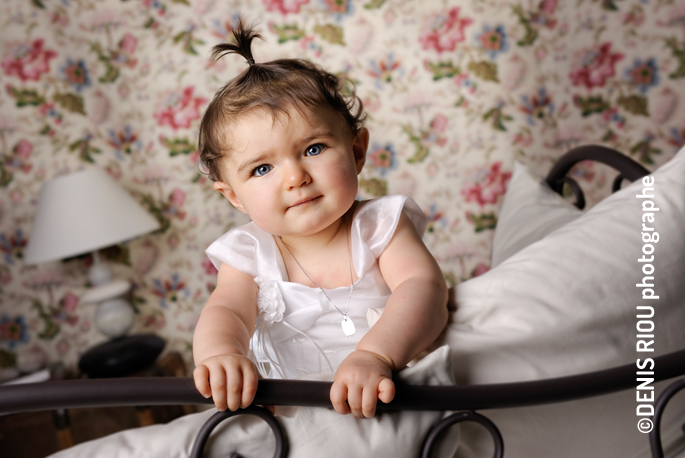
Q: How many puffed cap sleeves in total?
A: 2